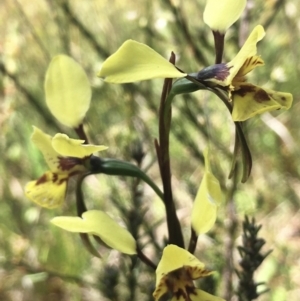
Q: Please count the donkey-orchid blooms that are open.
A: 3